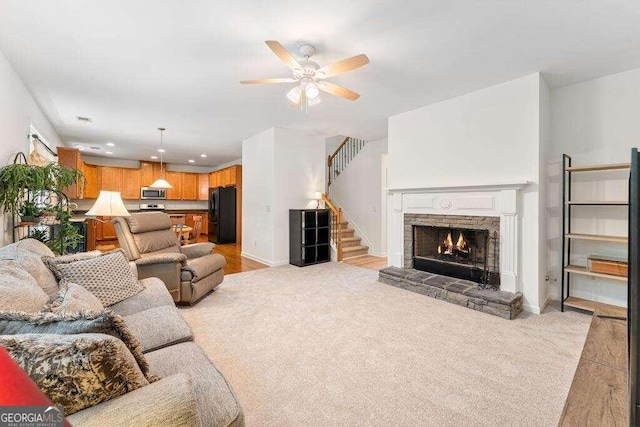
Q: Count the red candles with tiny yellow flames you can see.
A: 0